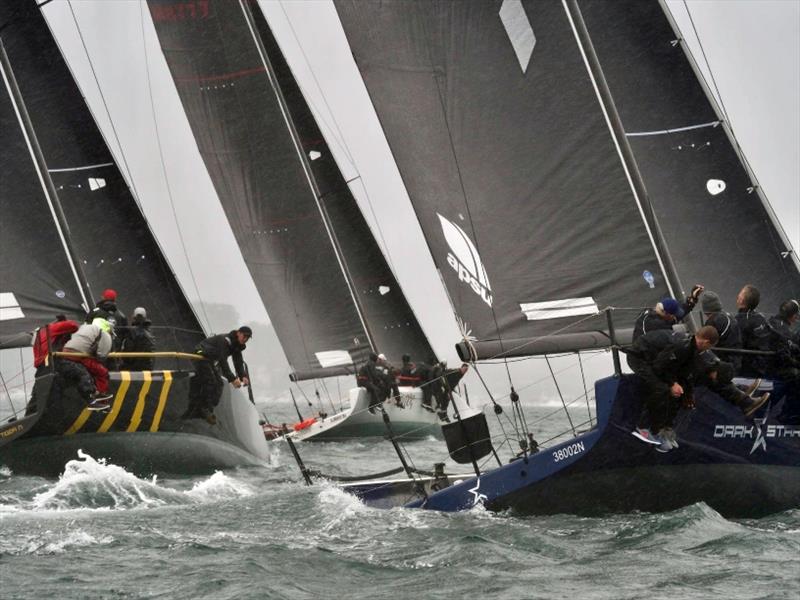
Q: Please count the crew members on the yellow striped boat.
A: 5